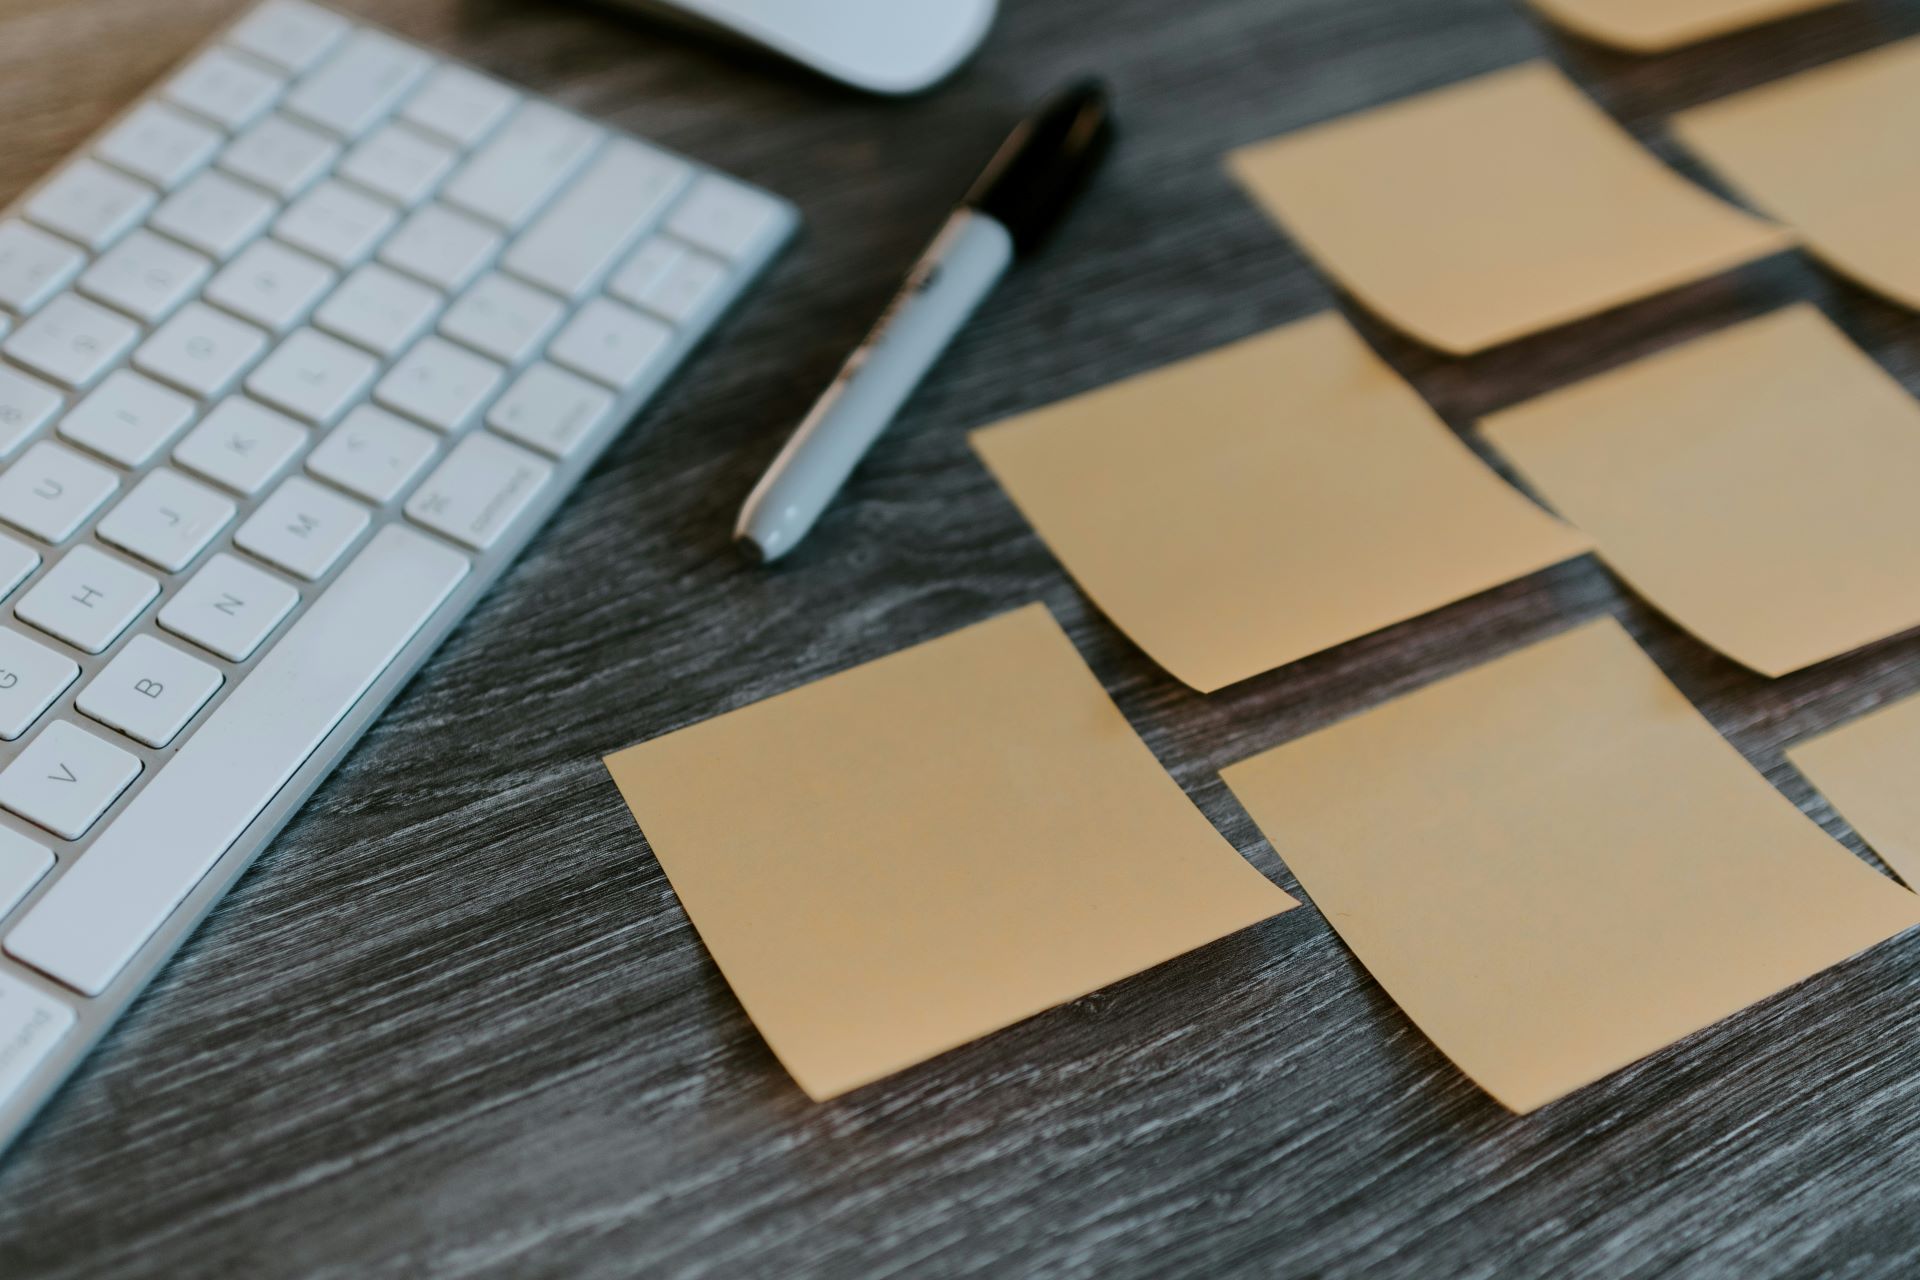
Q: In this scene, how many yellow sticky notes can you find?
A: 8